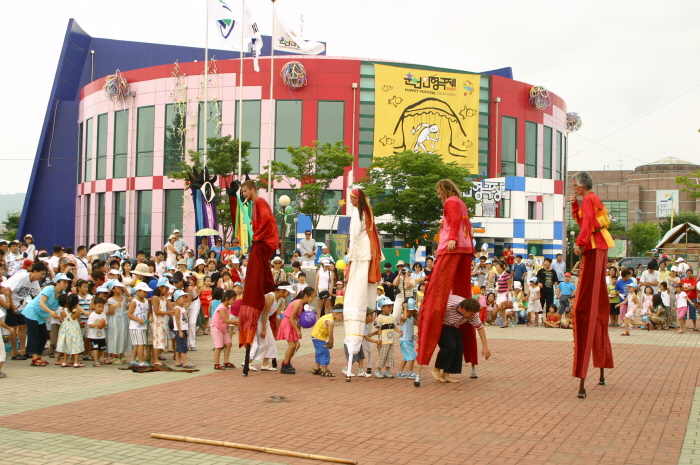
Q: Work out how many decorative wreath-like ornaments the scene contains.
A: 4